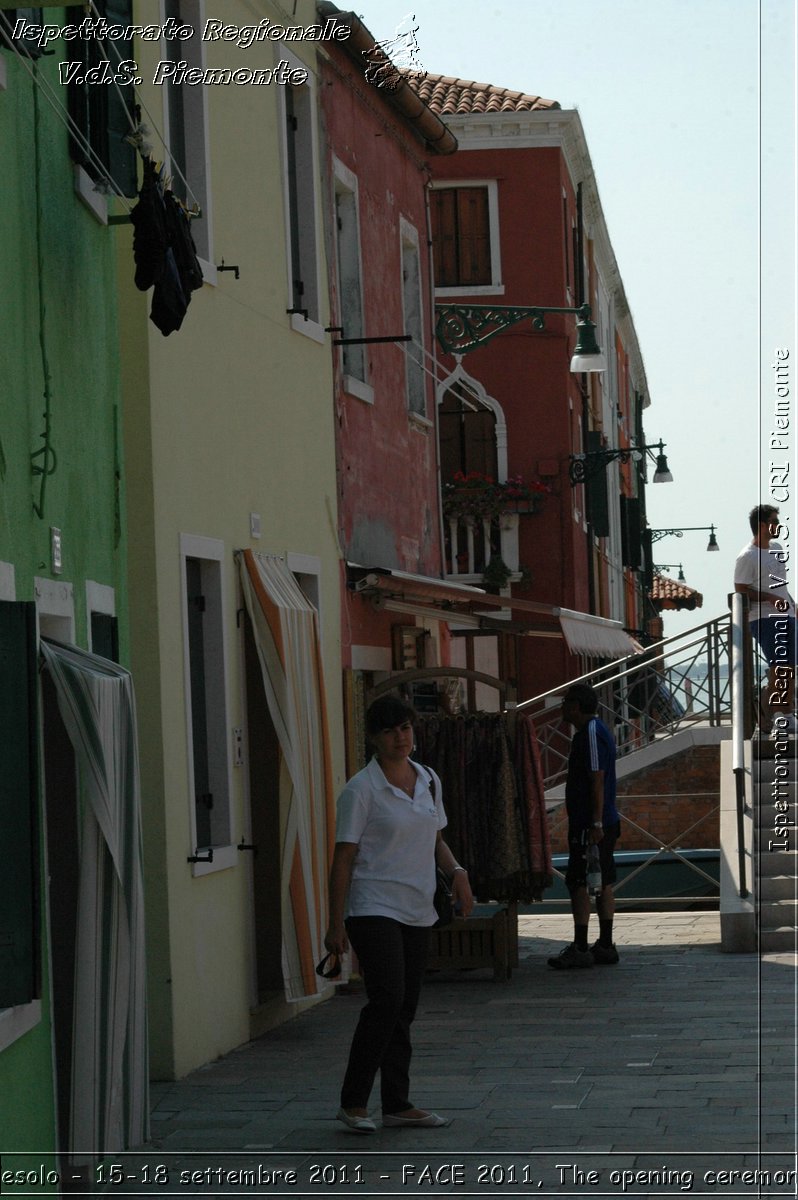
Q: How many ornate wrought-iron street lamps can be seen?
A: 4